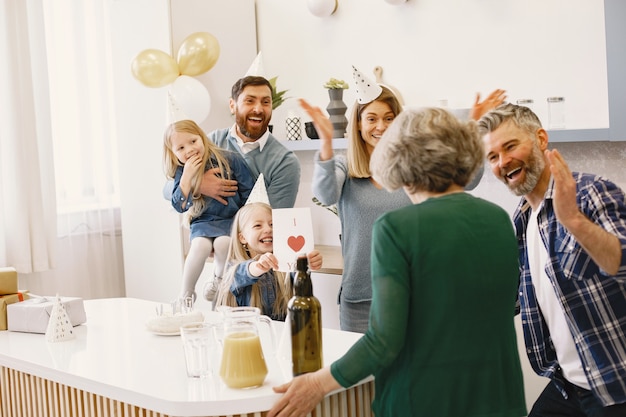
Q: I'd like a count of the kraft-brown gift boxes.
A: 2